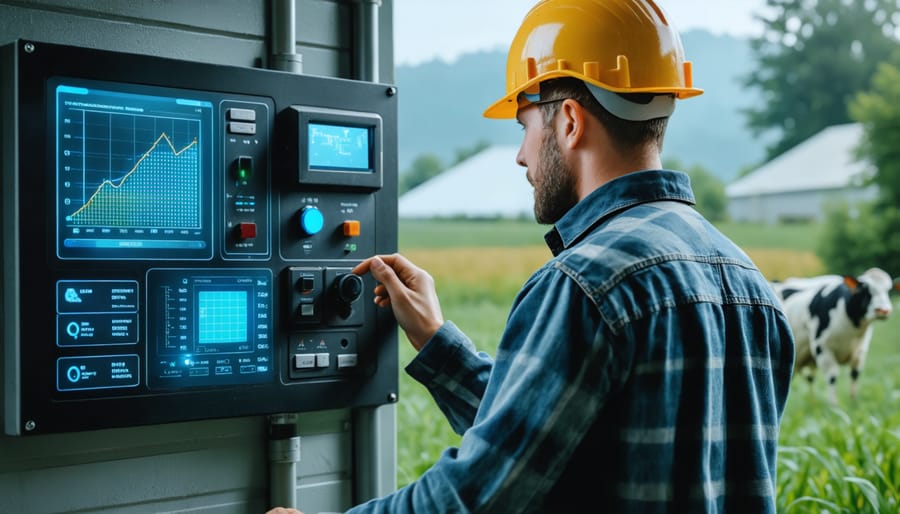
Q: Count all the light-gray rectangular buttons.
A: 5